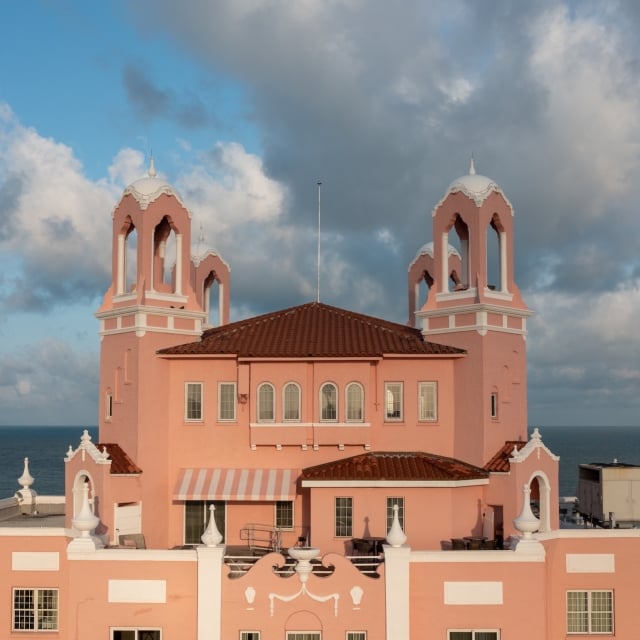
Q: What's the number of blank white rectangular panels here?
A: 4